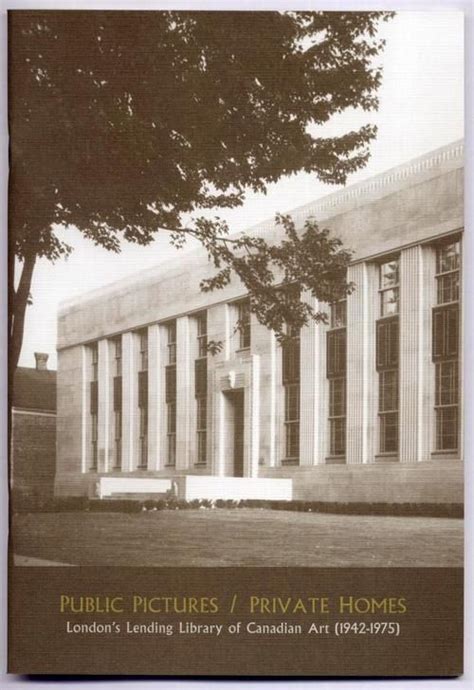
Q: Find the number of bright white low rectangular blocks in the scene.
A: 2